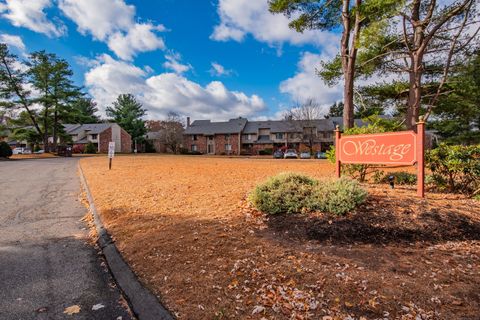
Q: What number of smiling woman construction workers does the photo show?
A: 0